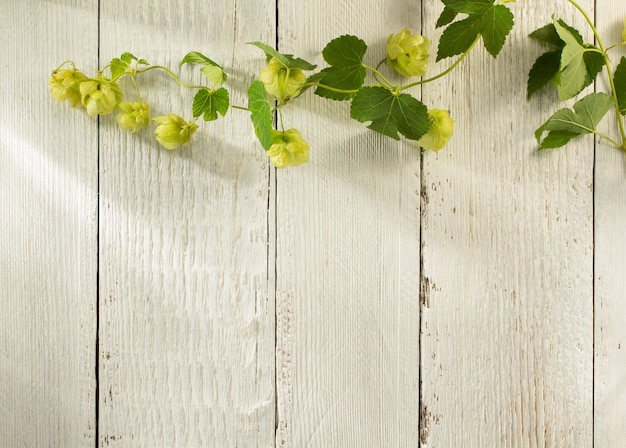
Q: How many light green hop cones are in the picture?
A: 8